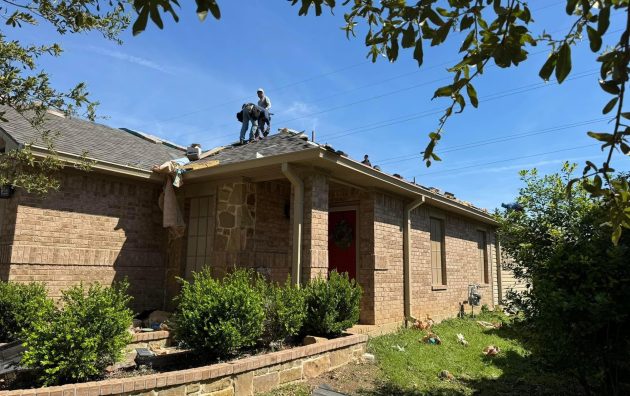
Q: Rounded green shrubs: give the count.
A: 5